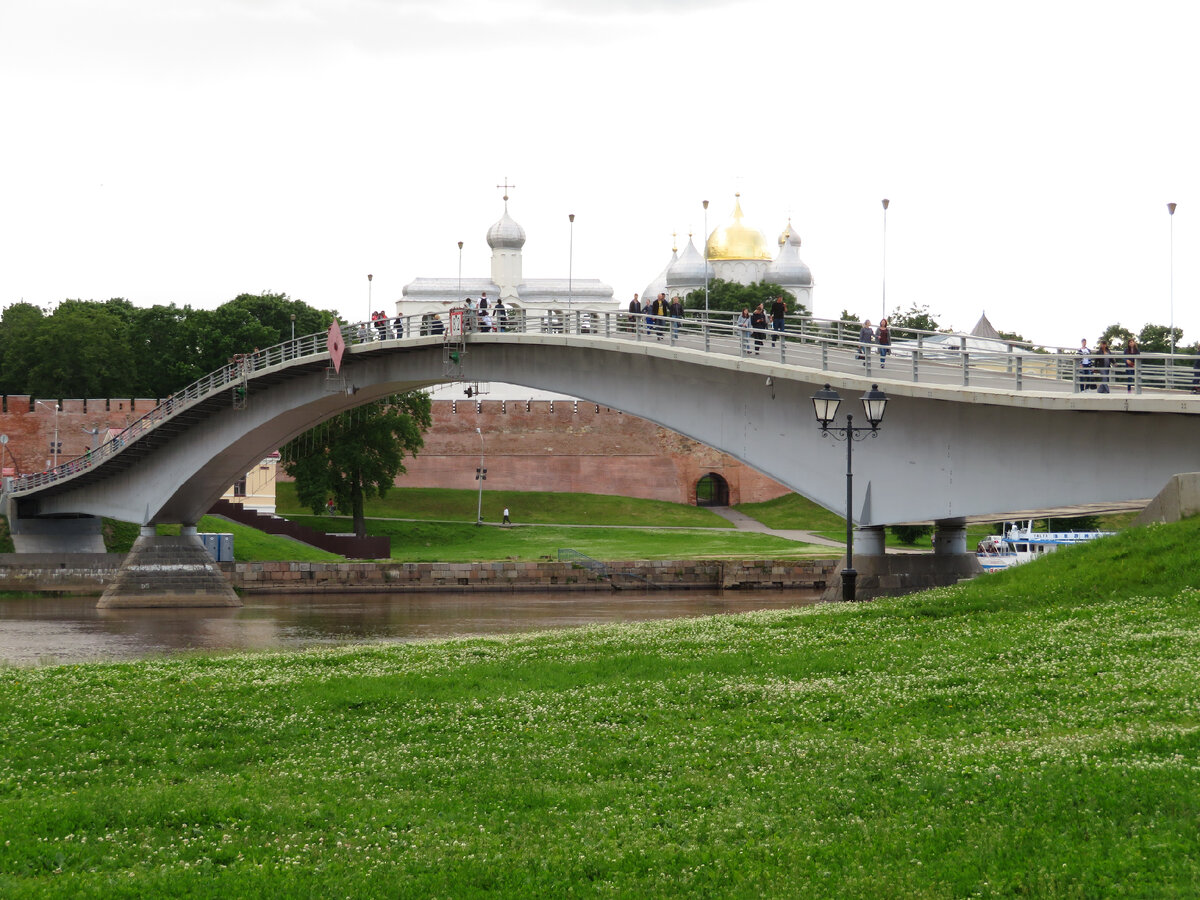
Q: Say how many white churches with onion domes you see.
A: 2